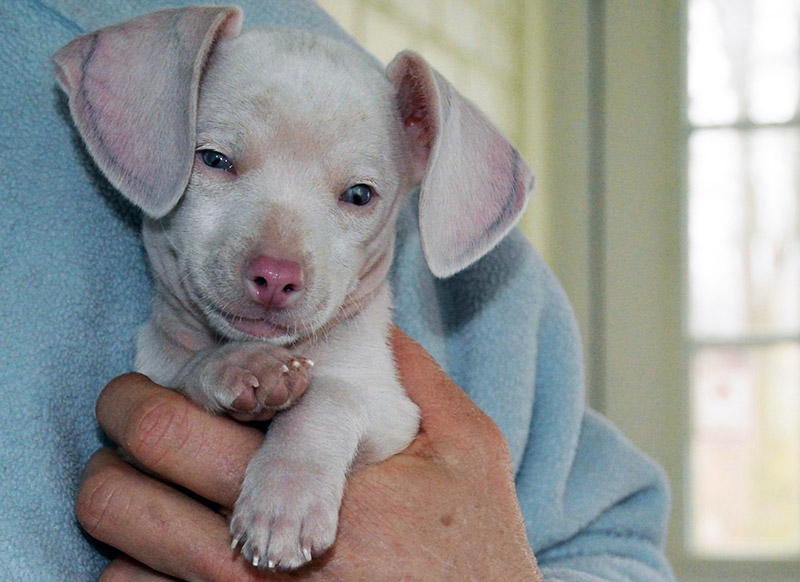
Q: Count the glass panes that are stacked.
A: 3